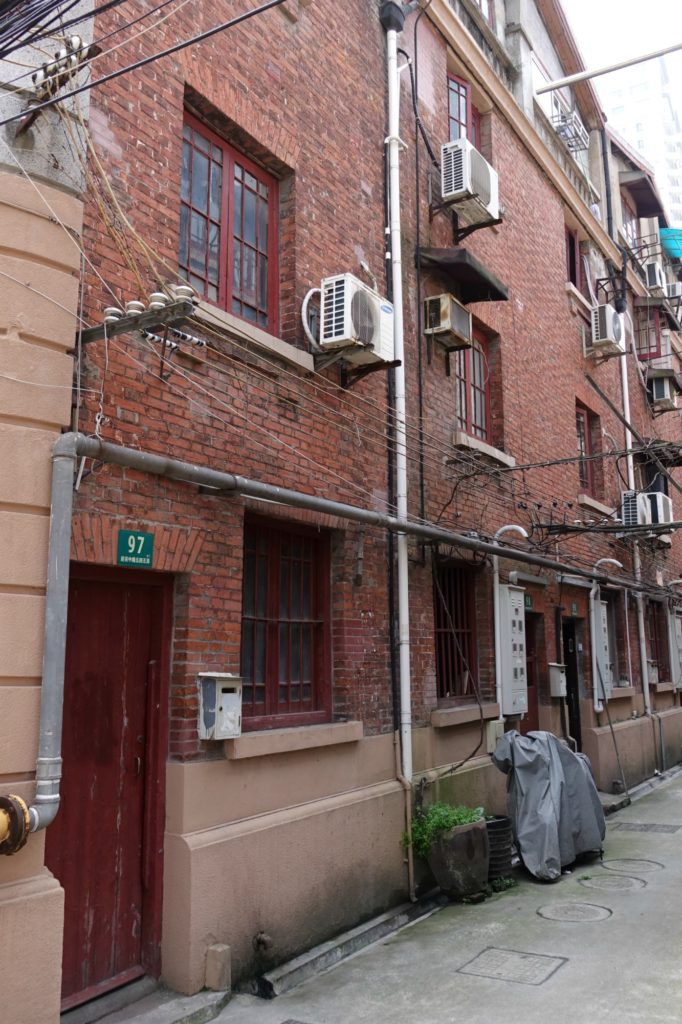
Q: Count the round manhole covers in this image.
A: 3